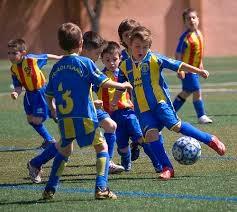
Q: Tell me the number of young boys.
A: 7